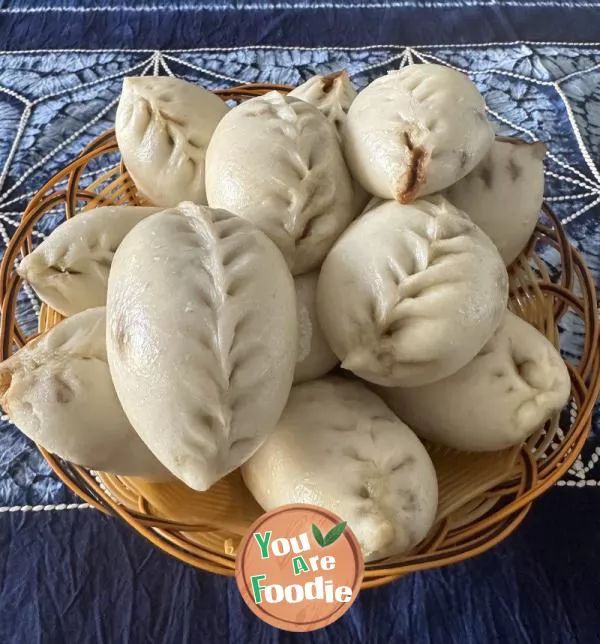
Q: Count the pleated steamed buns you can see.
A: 12